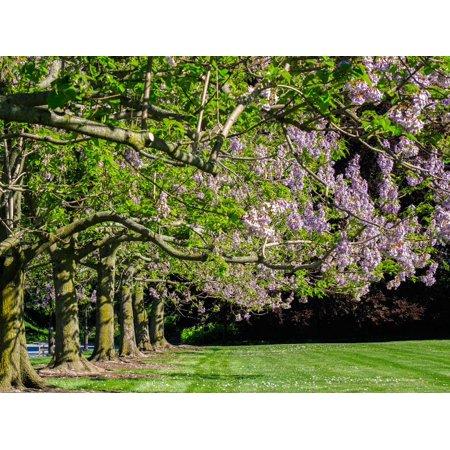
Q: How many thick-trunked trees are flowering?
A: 6